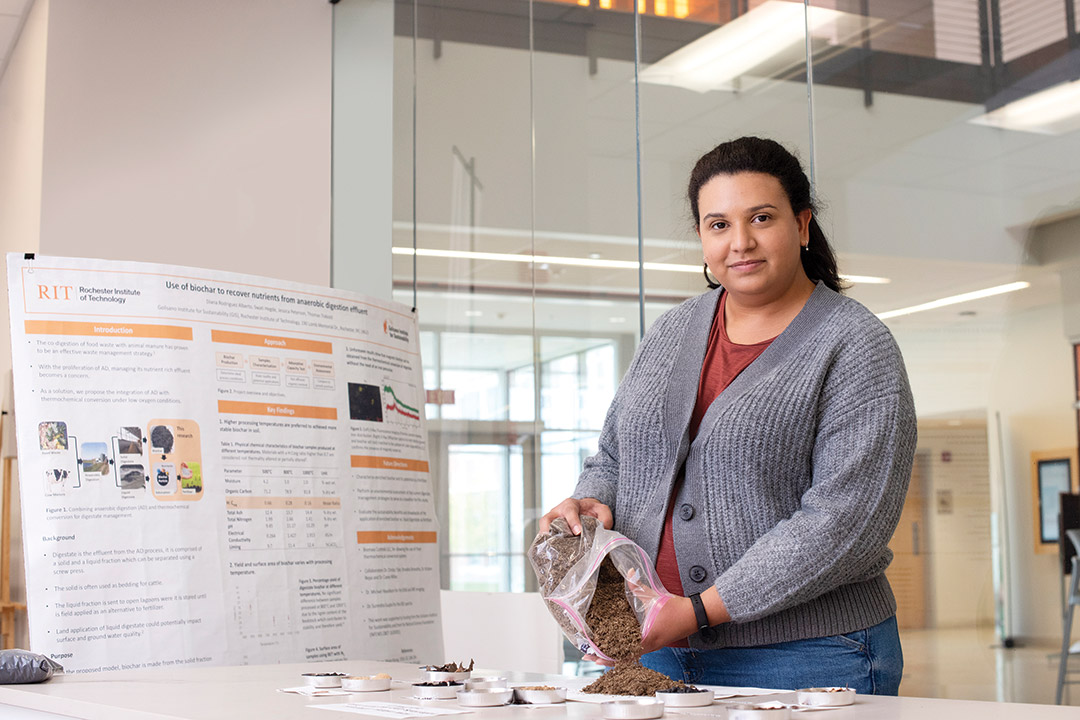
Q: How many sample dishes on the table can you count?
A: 11